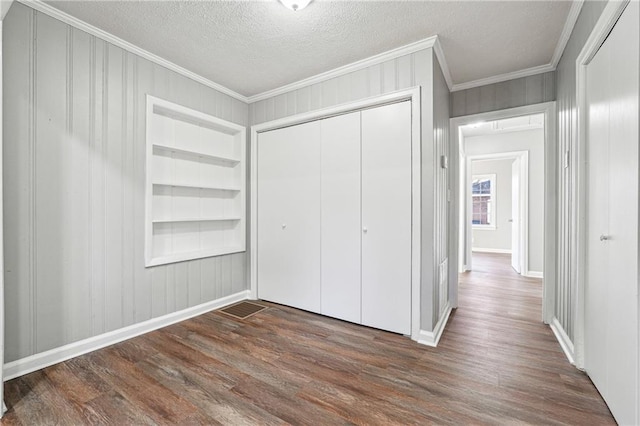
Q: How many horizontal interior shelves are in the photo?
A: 3